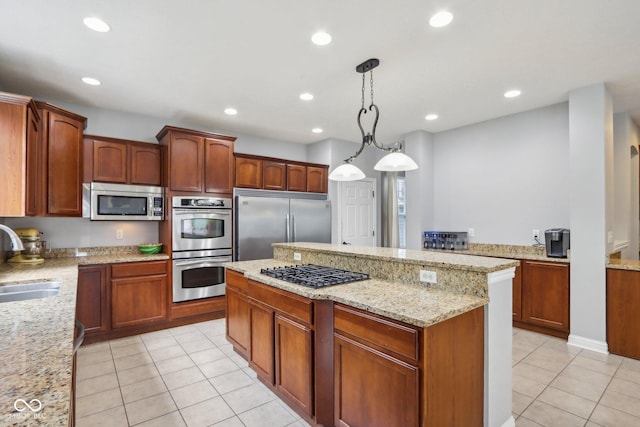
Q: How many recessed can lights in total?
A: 9